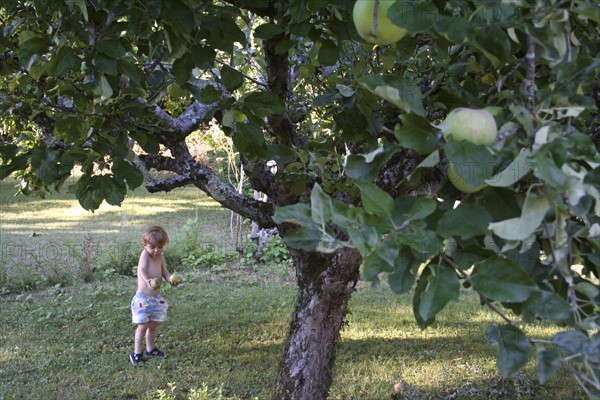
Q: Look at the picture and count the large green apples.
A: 3